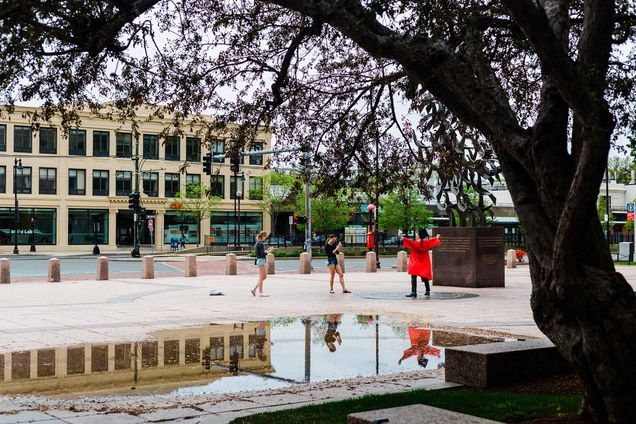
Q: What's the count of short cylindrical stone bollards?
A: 12